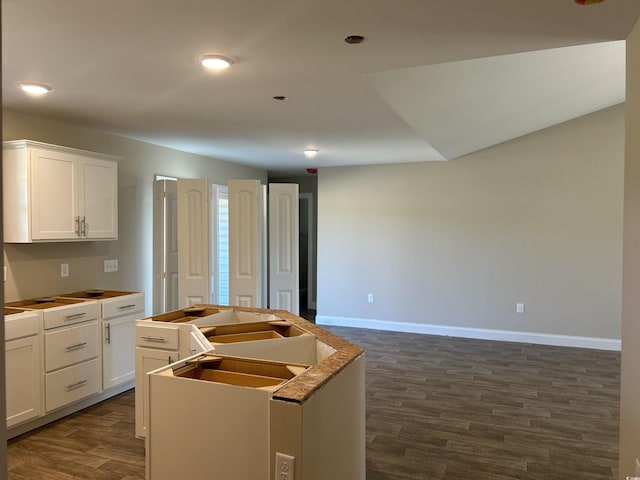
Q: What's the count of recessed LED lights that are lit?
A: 3